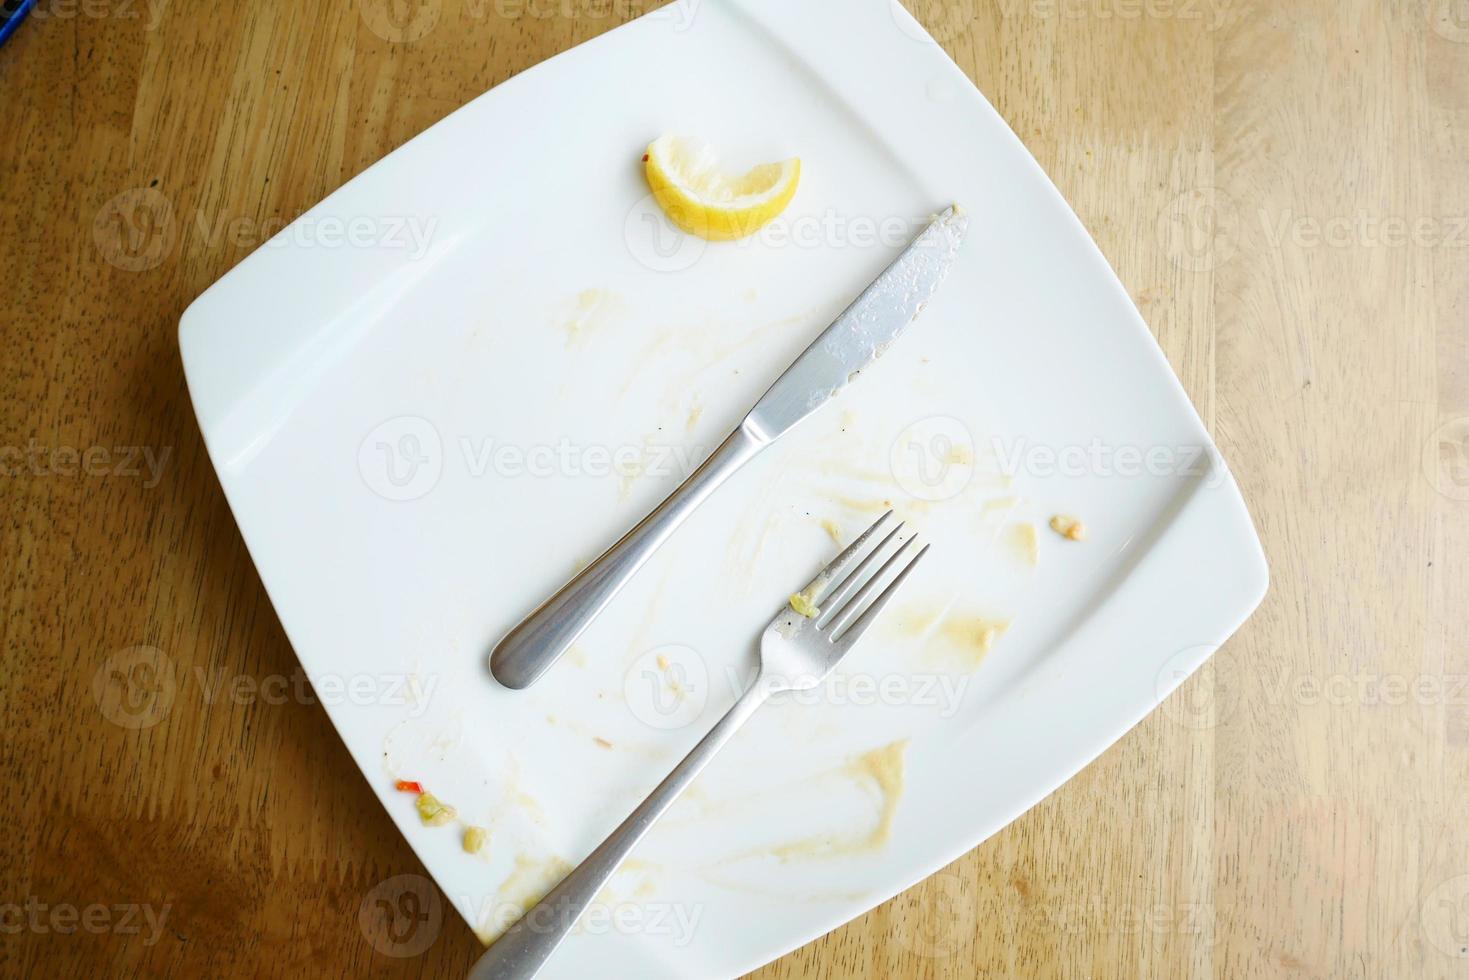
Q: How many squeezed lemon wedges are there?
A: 1